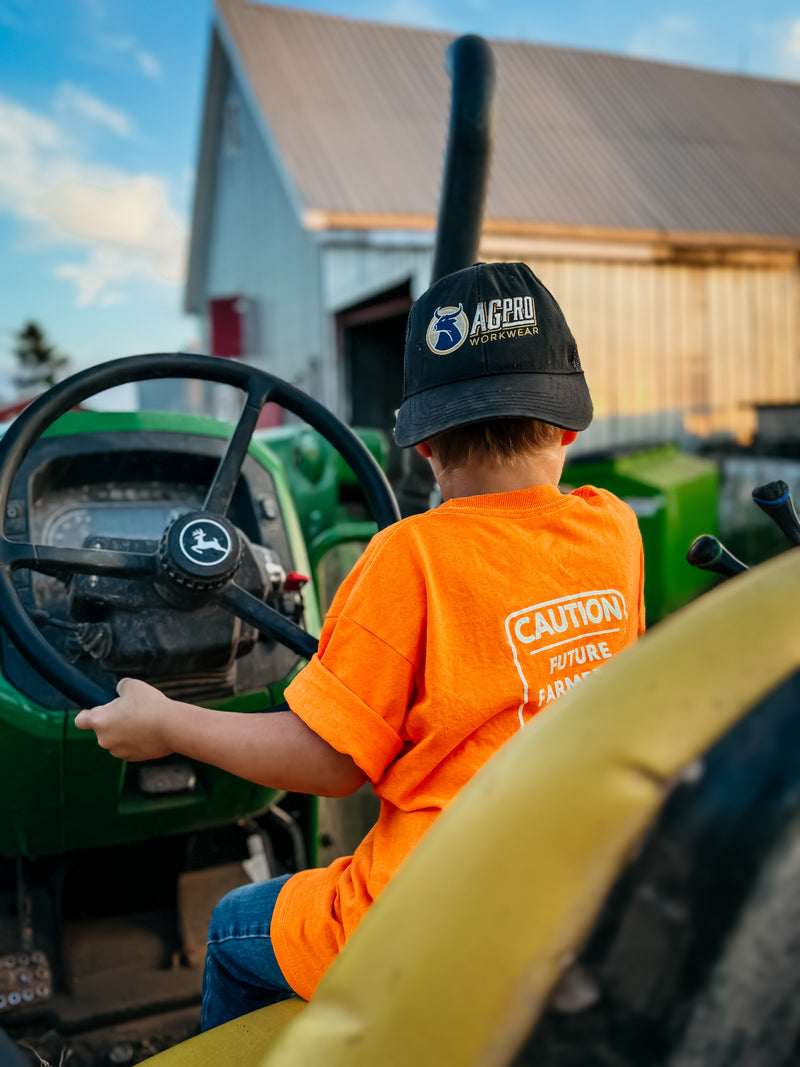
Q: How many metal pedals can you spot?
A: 1